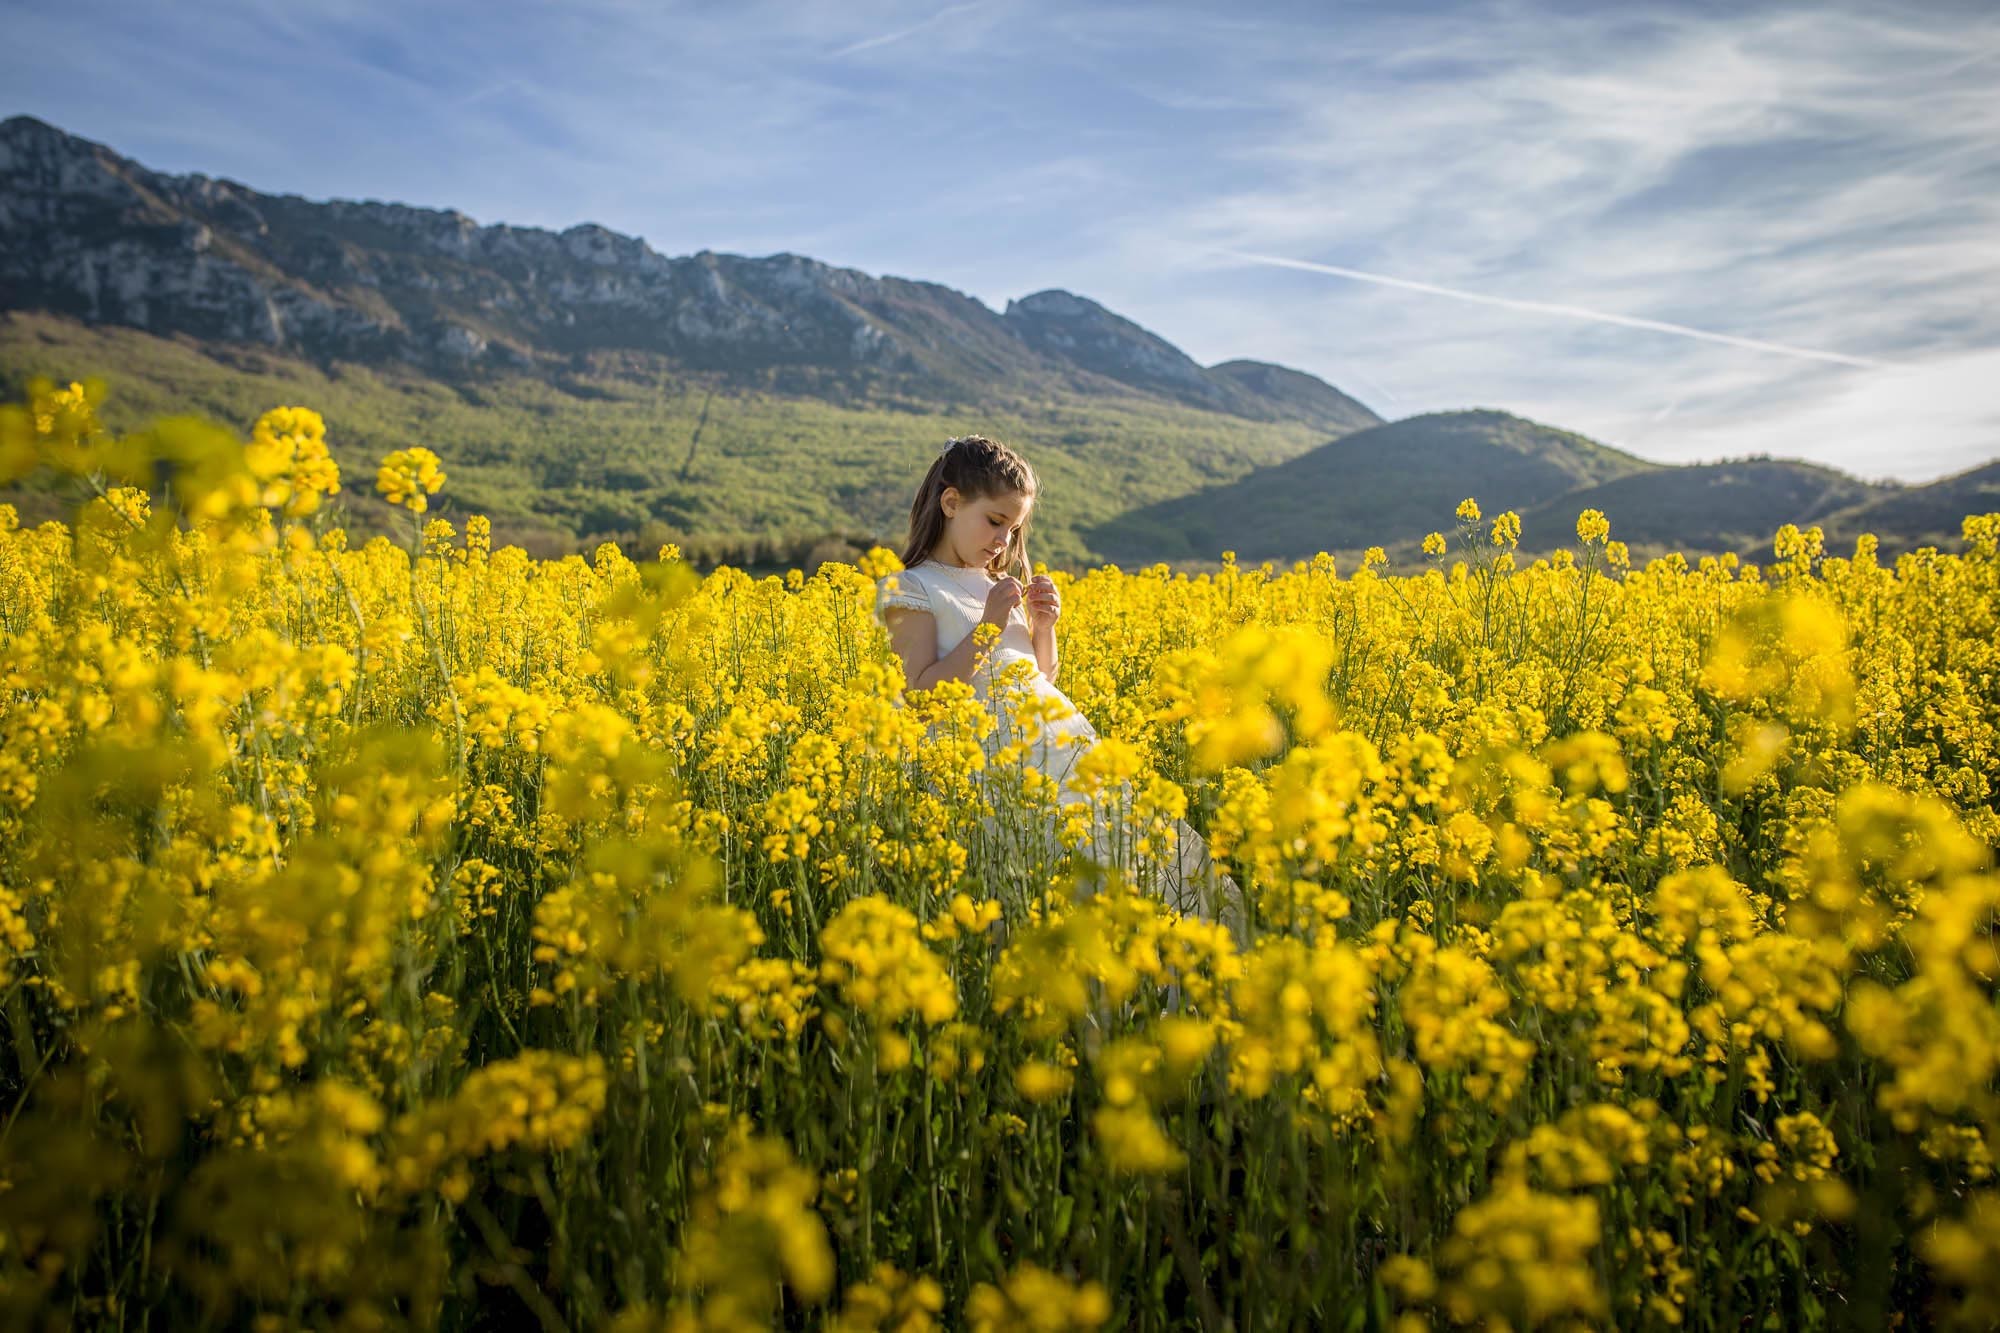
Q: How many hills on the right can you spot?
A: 3